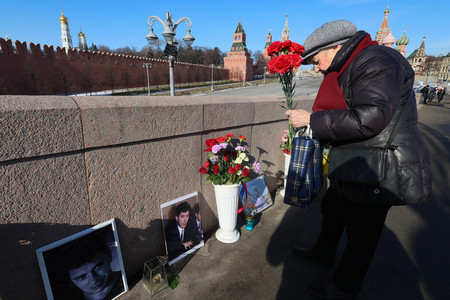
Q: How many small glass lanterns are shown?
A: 1